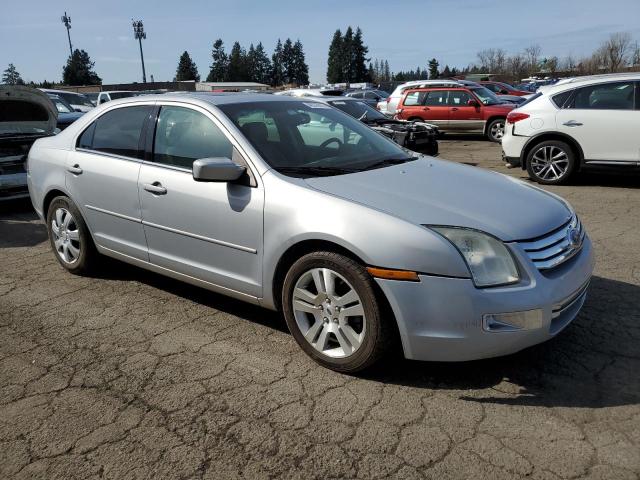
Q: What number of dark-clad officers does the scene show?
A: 0